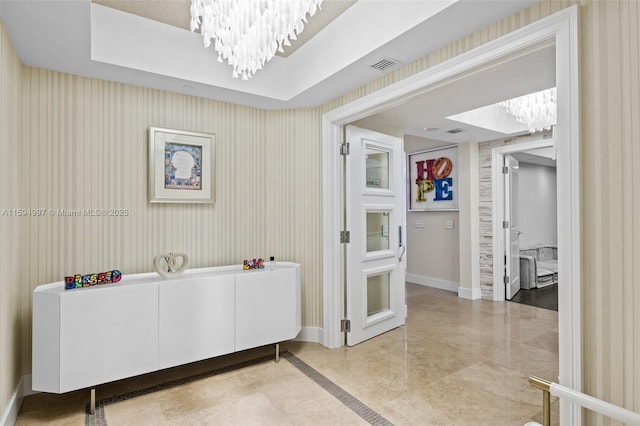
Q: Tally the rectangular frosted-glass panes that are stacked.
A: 3